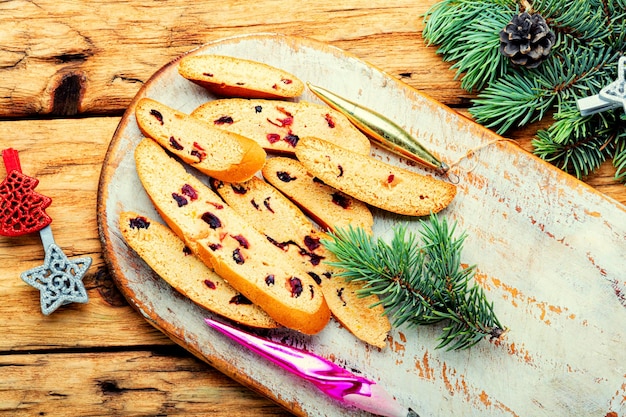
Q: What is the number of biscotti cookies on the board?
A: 8